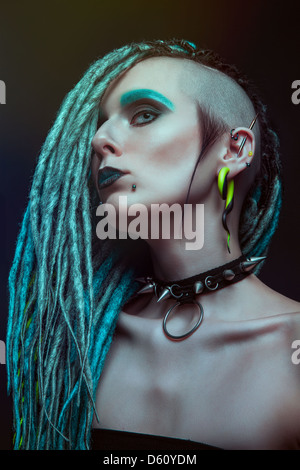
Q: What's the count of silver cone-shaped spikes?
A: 7